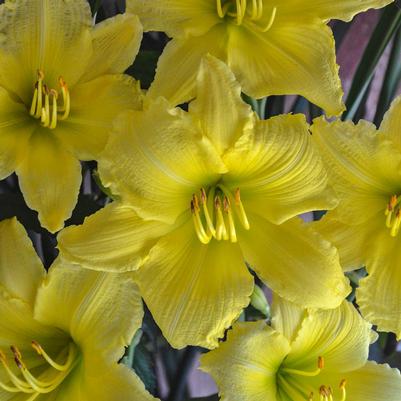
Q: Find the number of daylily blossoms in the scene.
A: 6